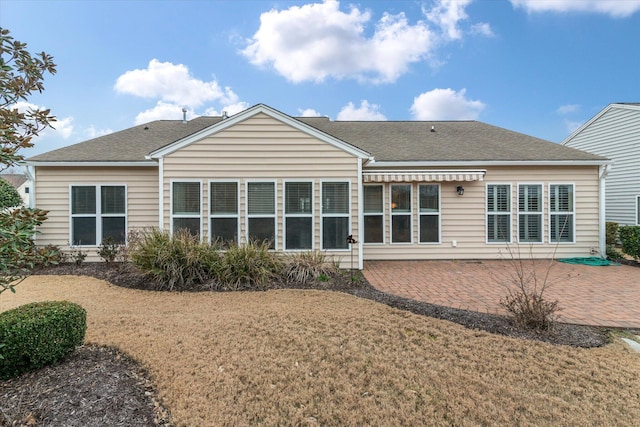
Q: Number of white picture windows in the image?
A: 13